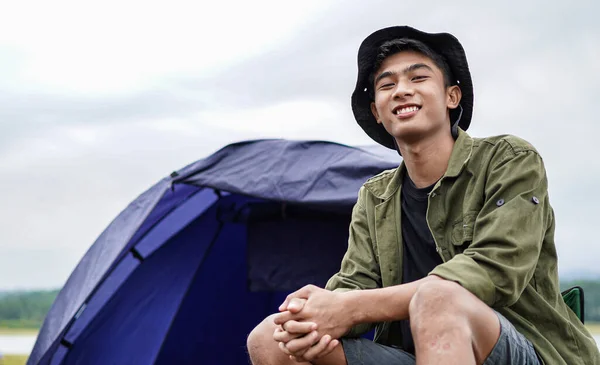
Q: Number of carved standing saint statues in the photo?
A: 0